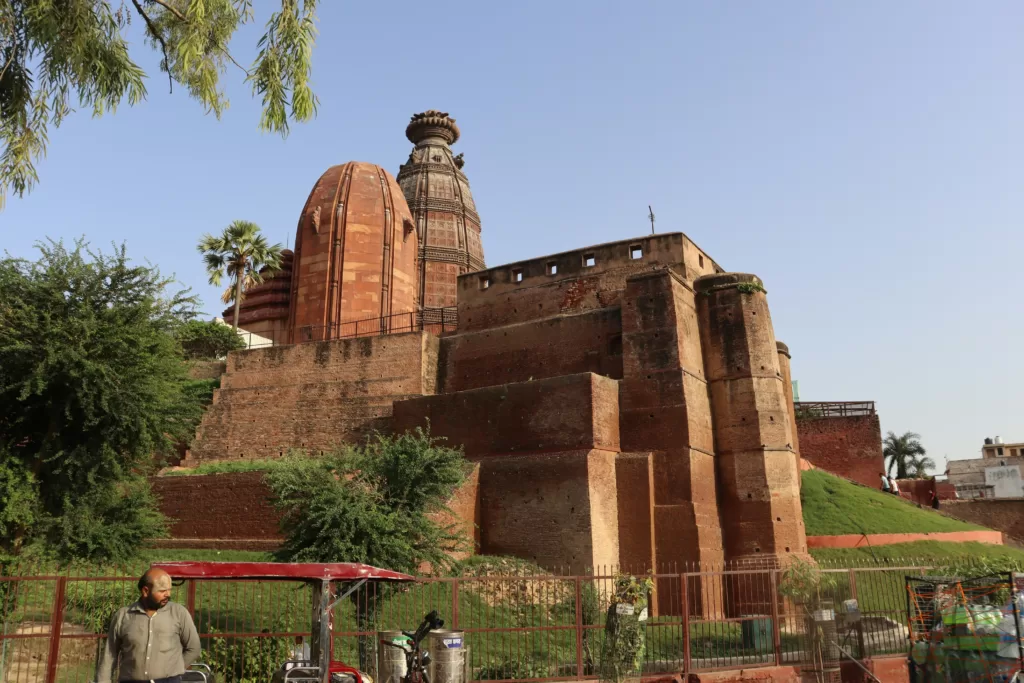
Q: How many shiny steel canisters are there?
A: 2